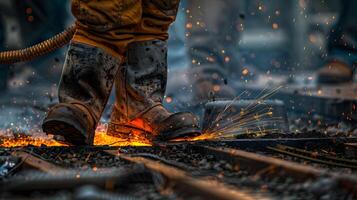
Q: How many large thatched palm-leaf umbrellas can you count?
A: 0